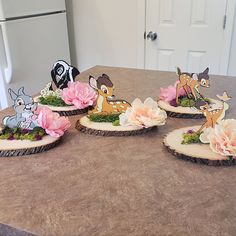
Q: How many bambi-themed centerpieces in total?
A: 5